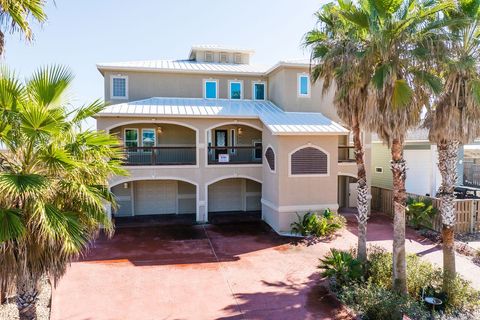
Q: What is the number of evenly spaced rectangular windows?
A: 3